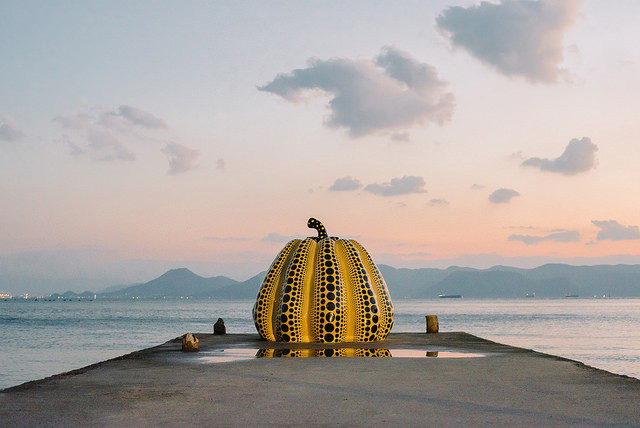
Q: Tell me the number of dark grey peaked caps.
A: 0